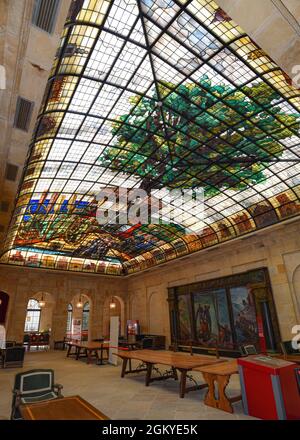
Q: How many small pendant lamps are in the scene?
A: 3